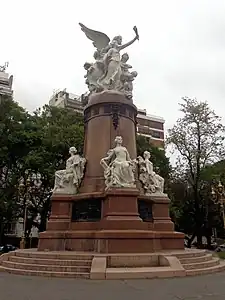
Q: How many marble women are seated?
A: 3